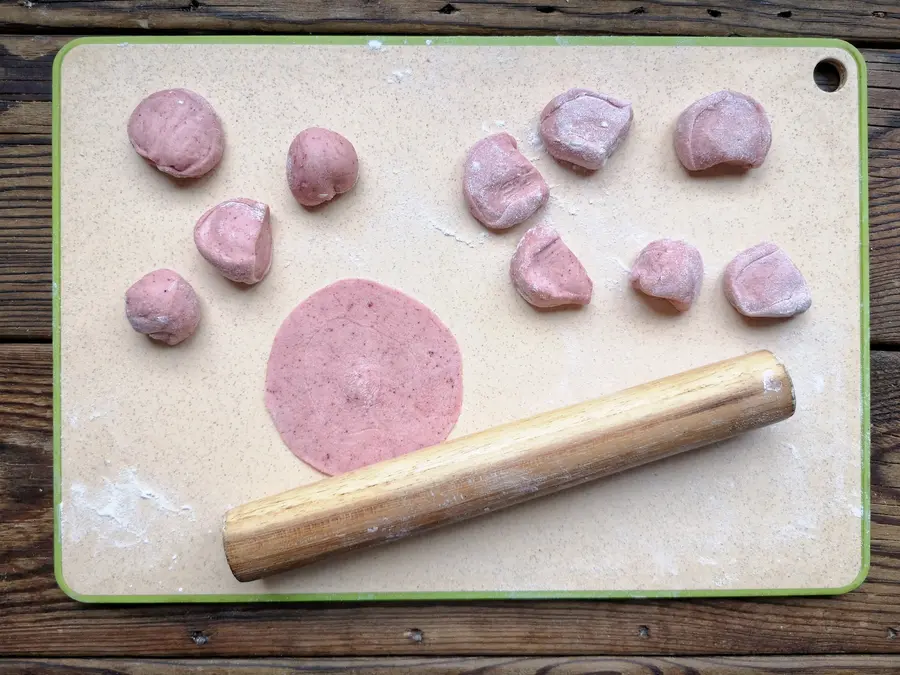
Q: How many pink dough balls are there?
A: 10